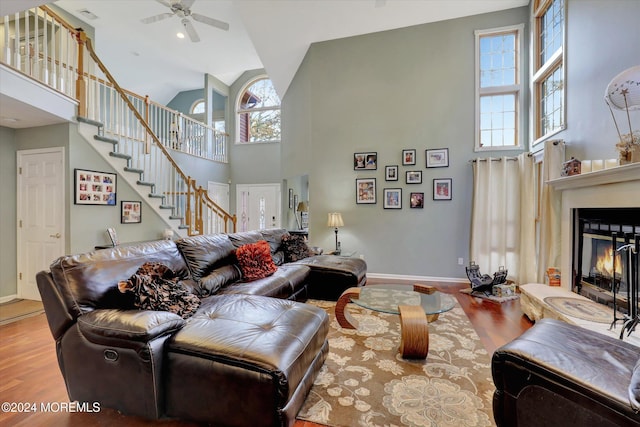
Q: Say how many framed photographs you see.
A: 11